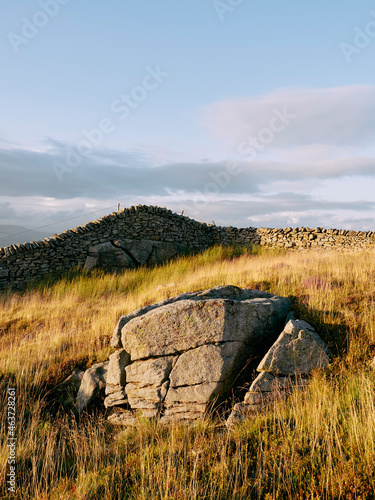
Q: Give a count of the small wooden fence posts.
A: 3